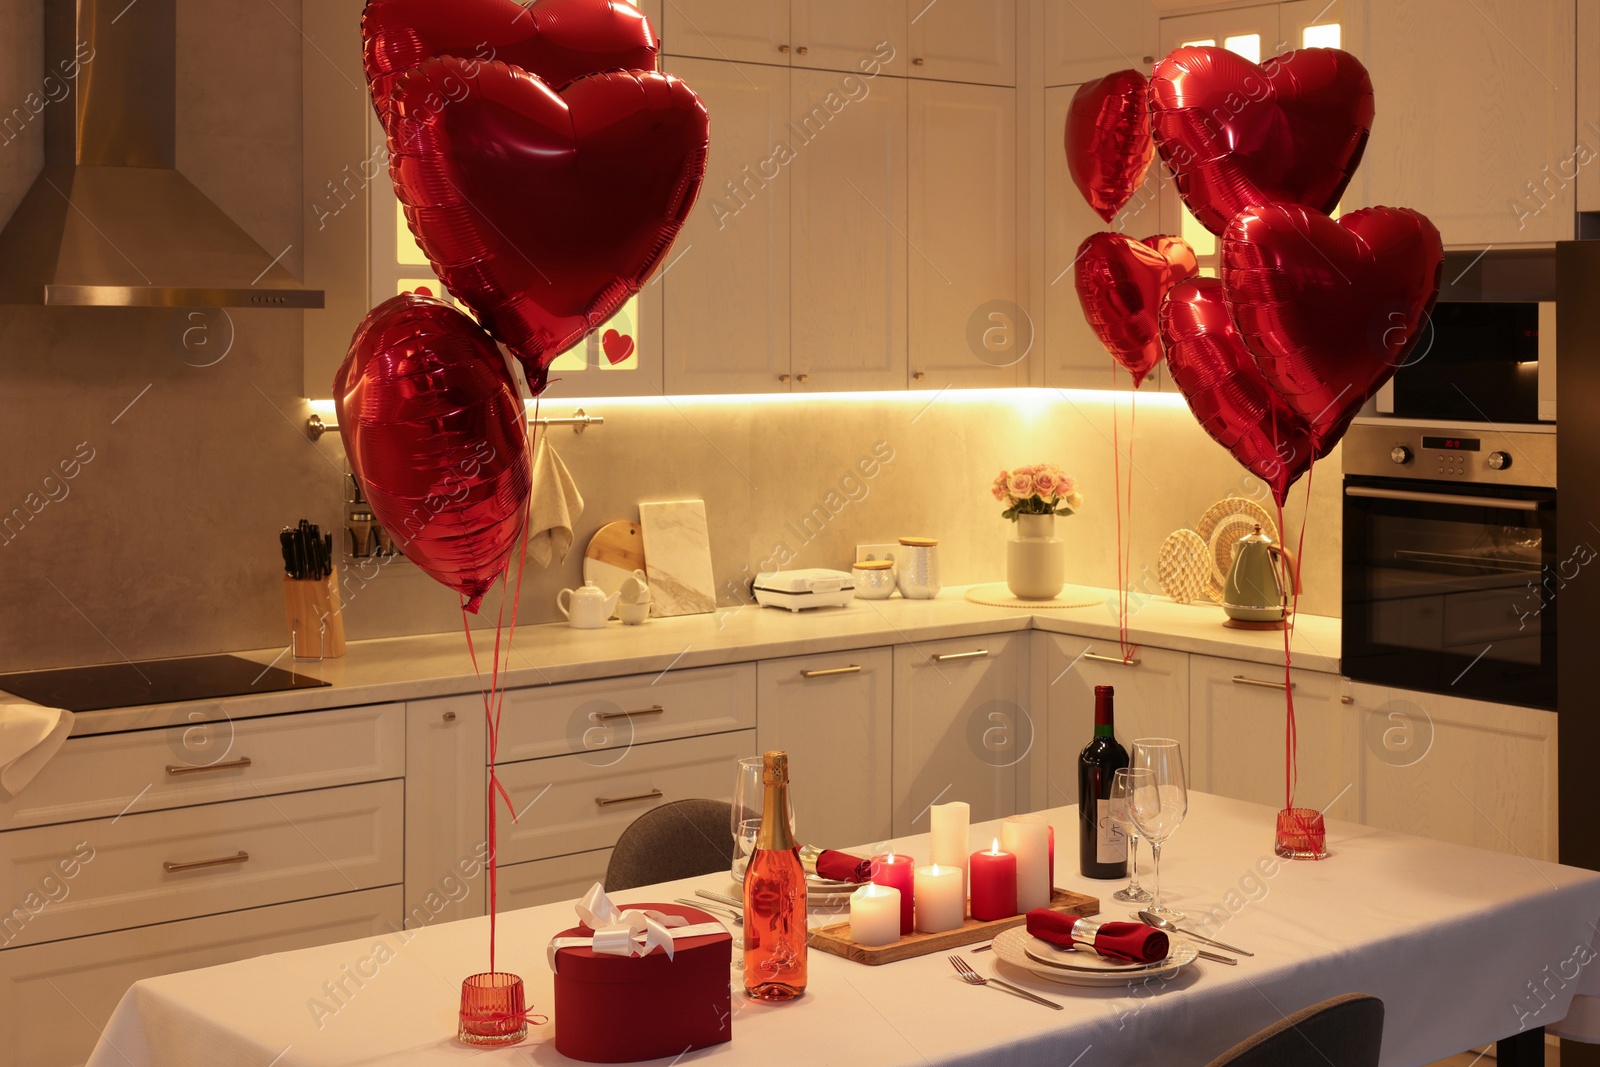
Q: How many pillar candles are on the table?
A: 7